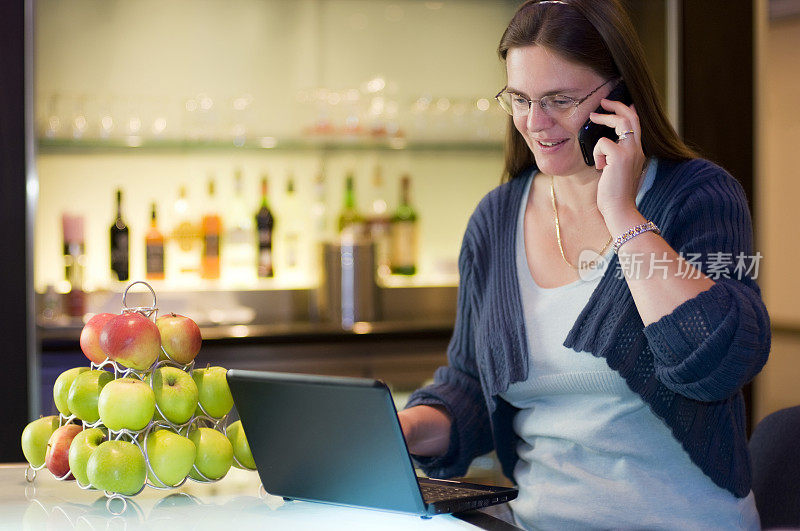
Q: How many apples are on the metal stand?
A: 15